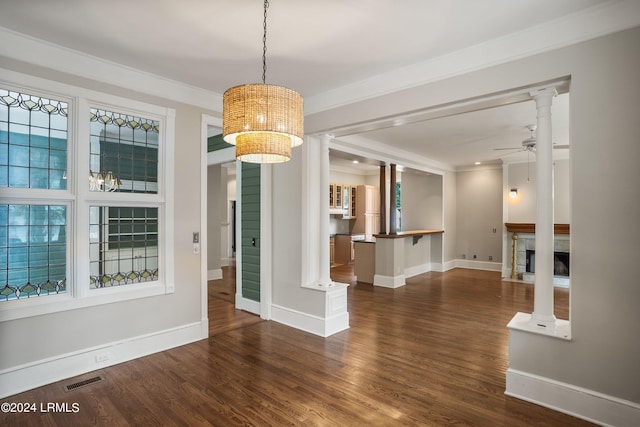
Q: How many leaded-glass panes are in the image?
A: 4